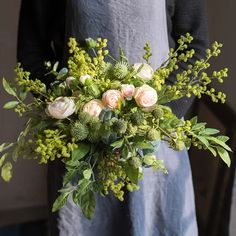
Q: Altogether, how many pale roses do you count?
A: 6